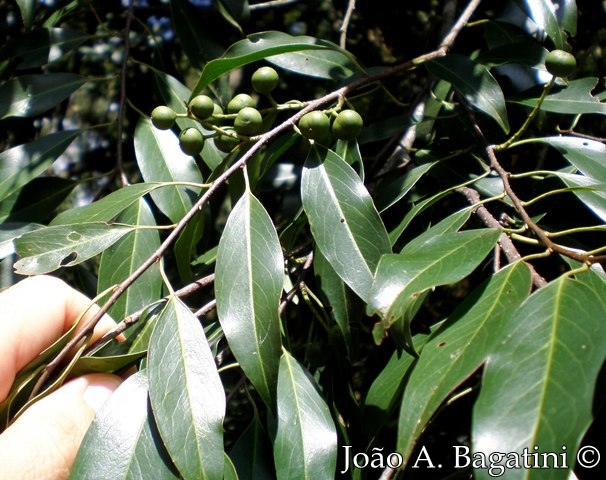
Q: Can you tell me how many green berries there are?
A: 11